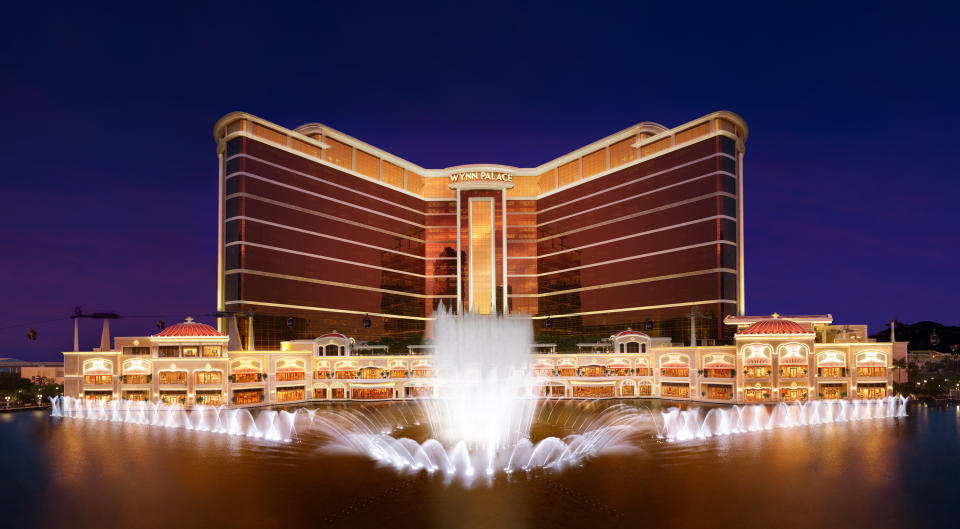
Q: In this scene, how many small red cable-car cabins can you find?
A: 7